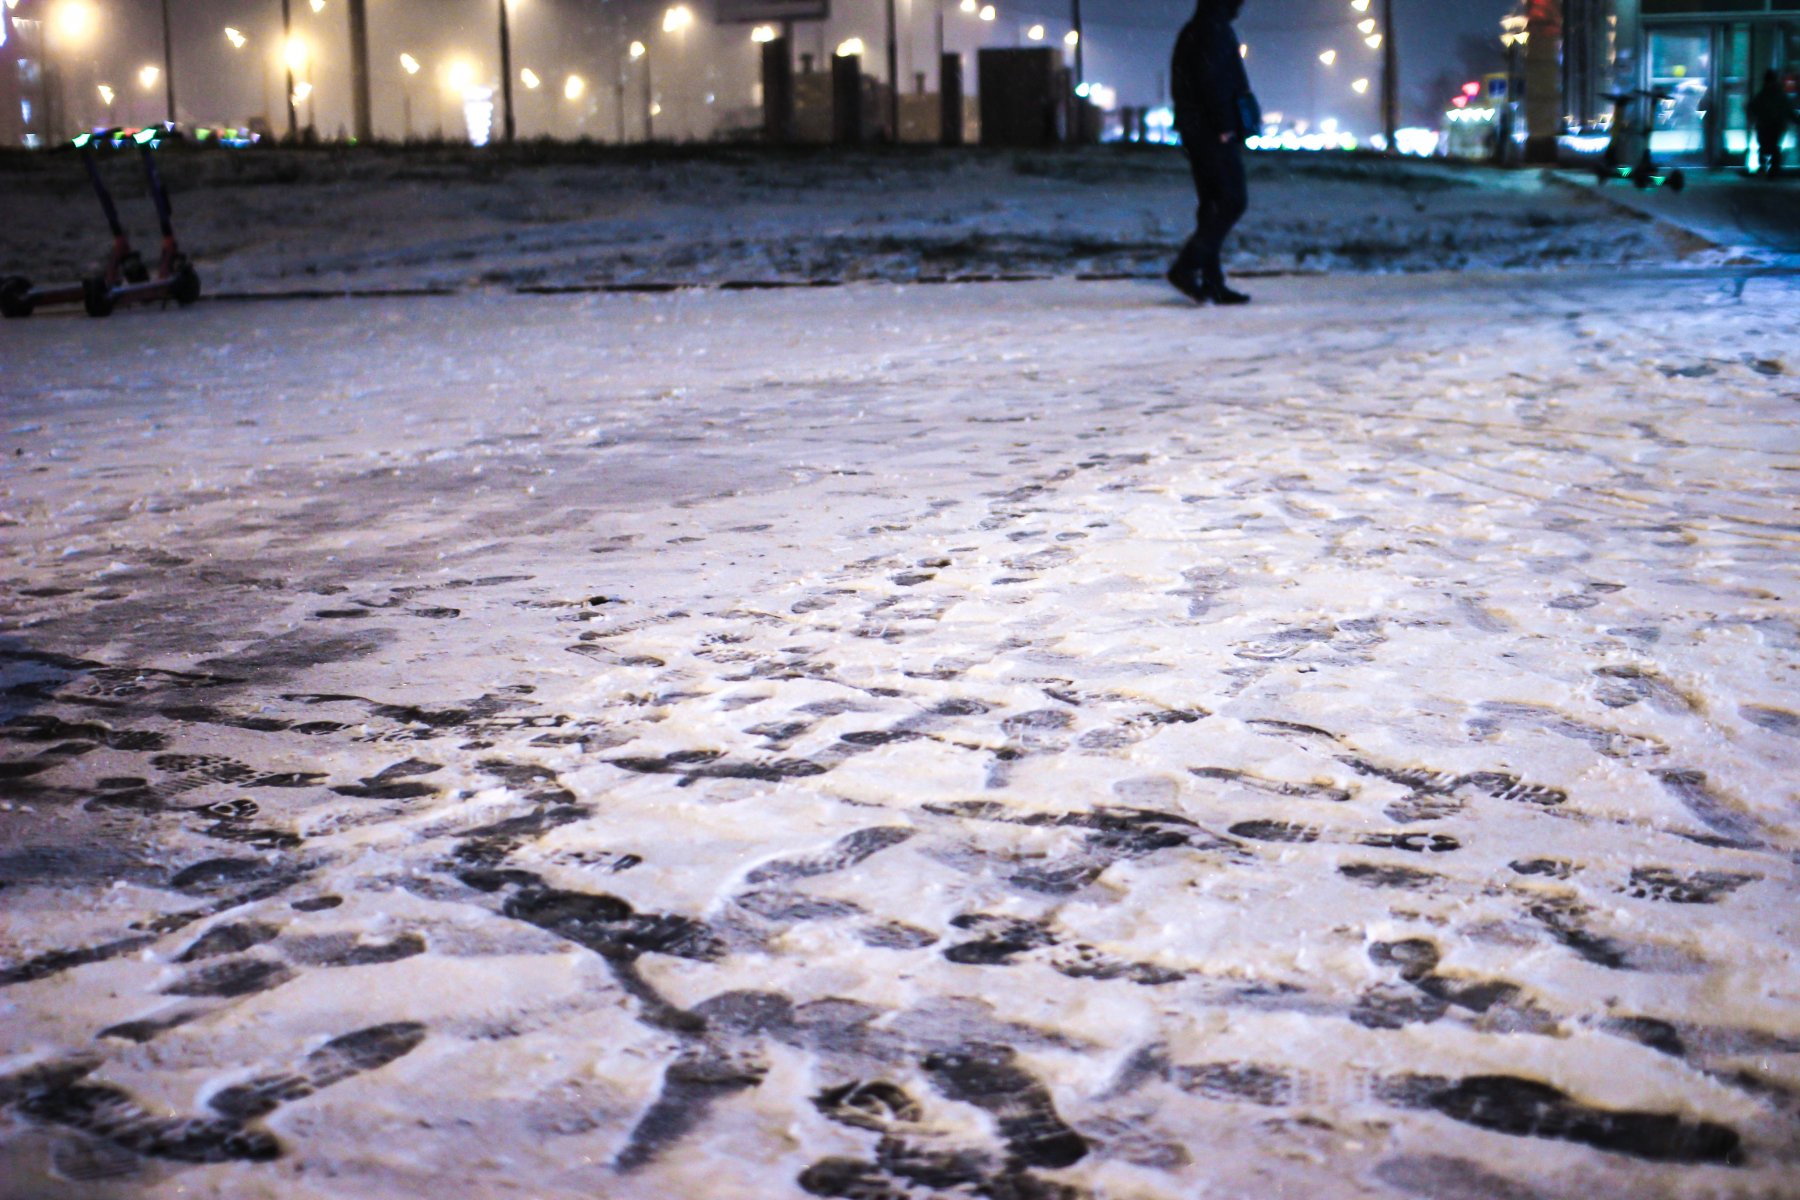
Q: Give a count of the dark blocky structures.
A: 4